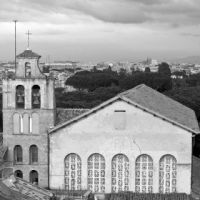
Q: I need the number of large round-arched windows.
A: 5